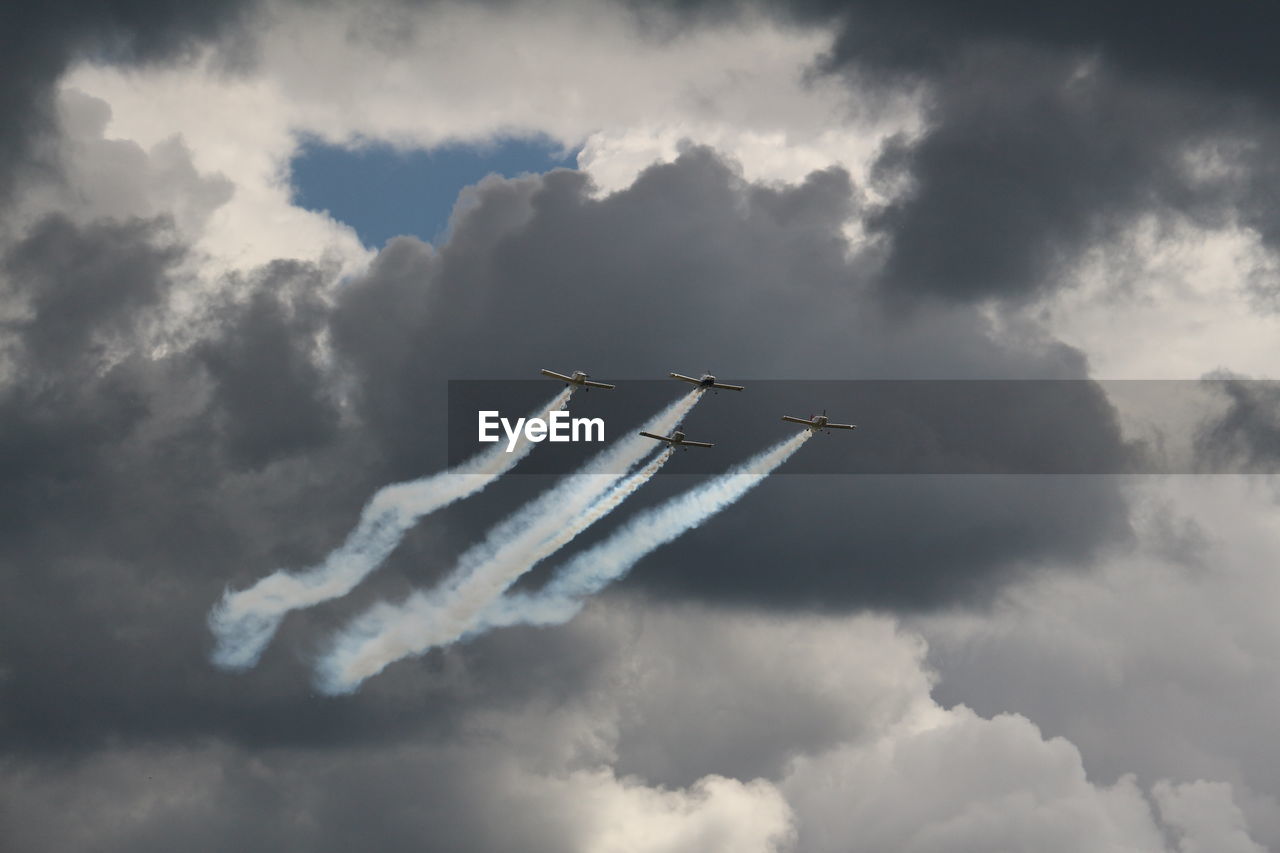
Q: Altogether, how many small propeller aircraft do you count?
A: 4